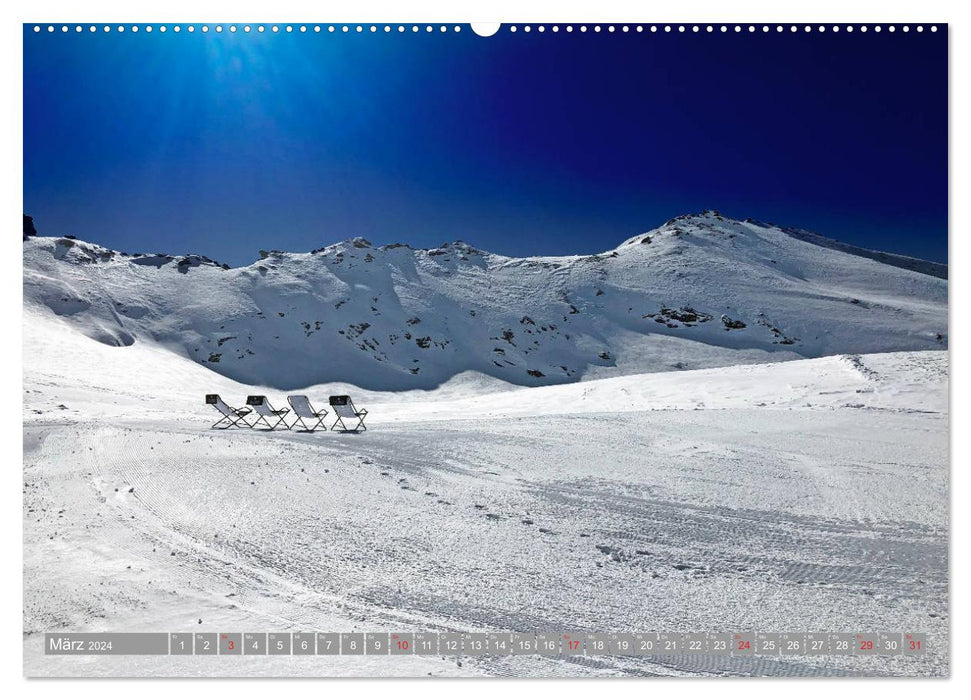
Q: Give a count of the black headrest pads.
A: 3